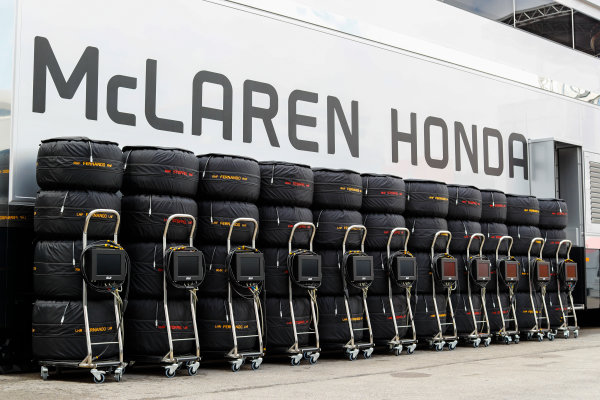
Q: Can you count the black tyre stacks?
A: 11